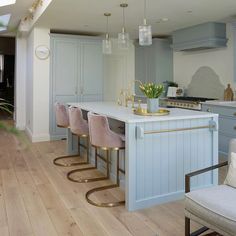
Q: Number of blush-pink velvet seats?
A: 3